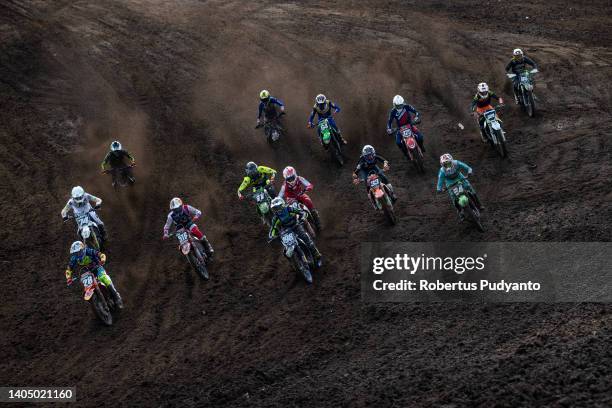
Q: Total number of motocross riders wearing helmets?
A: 14